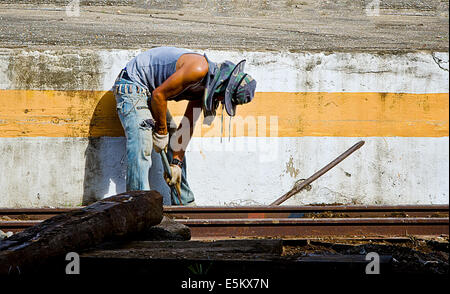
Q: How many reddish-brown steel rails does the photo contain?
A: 2